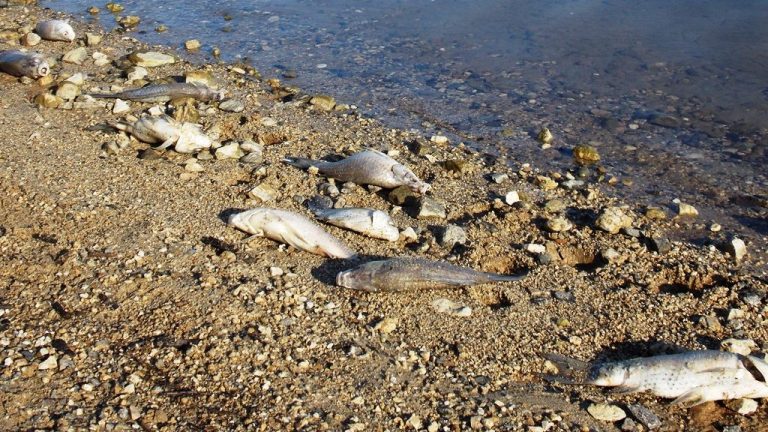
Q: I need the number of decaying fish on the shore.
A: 9